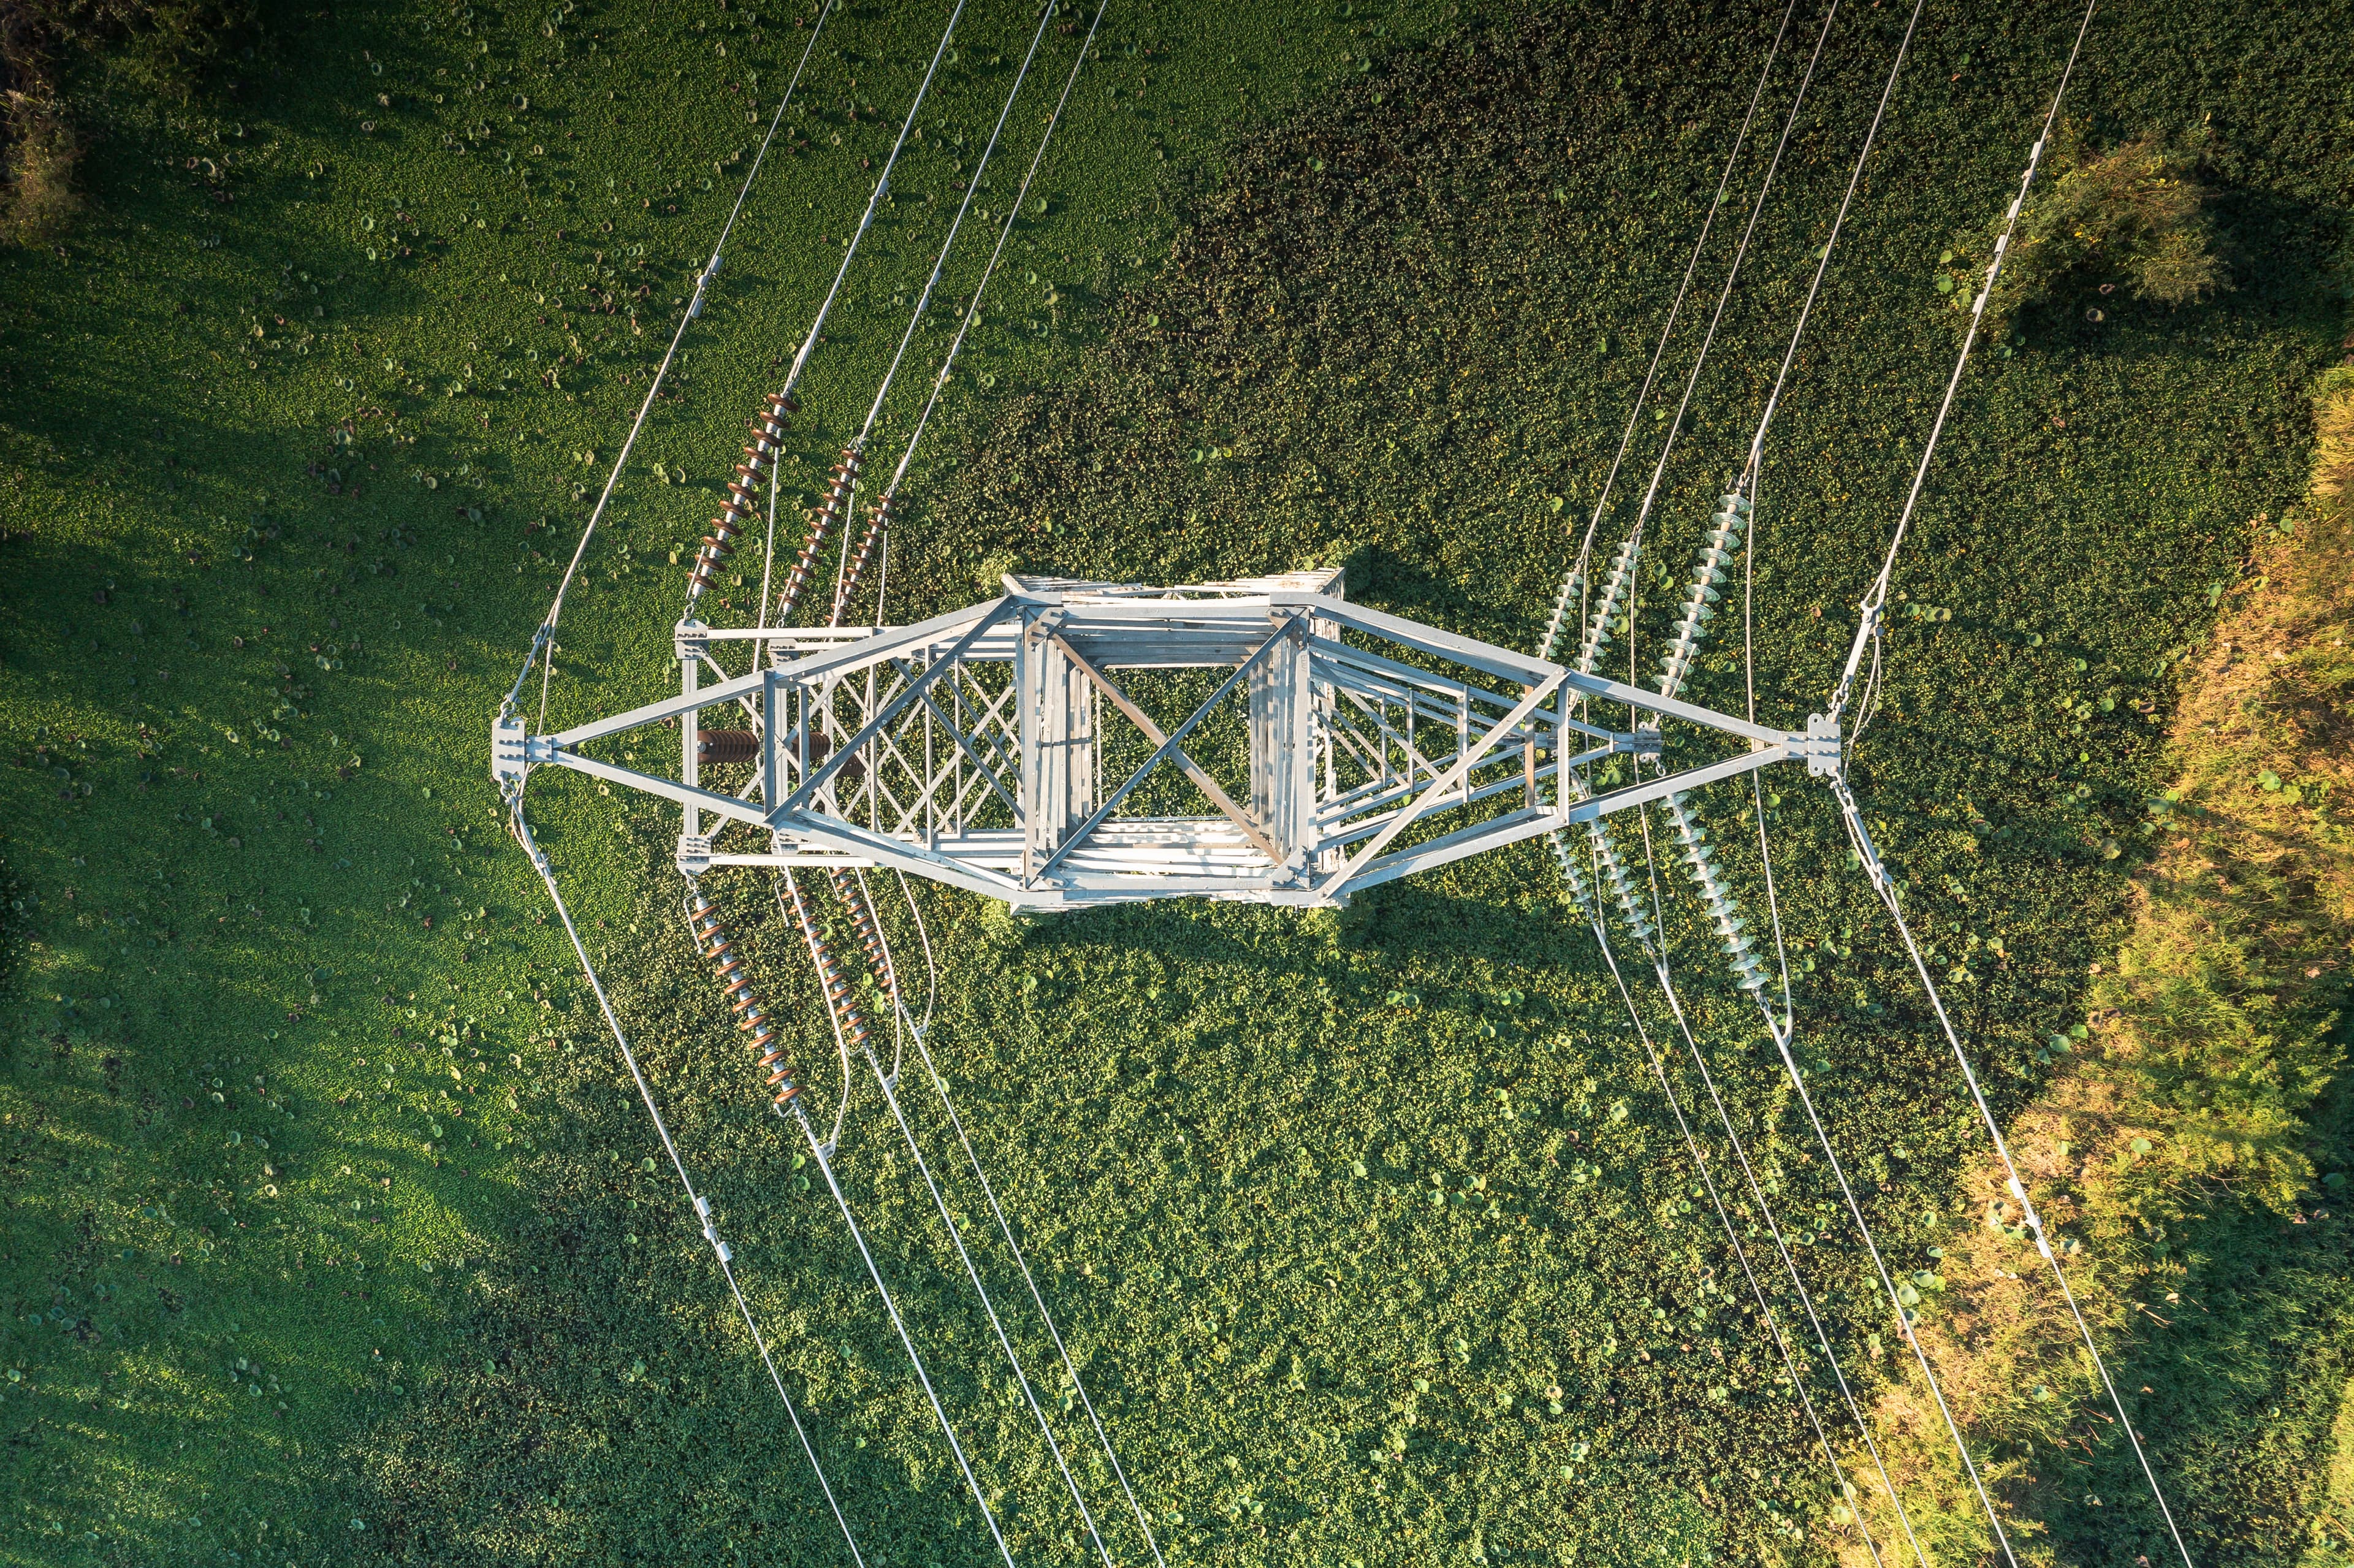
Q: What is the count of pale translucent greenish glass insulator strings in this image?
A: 6